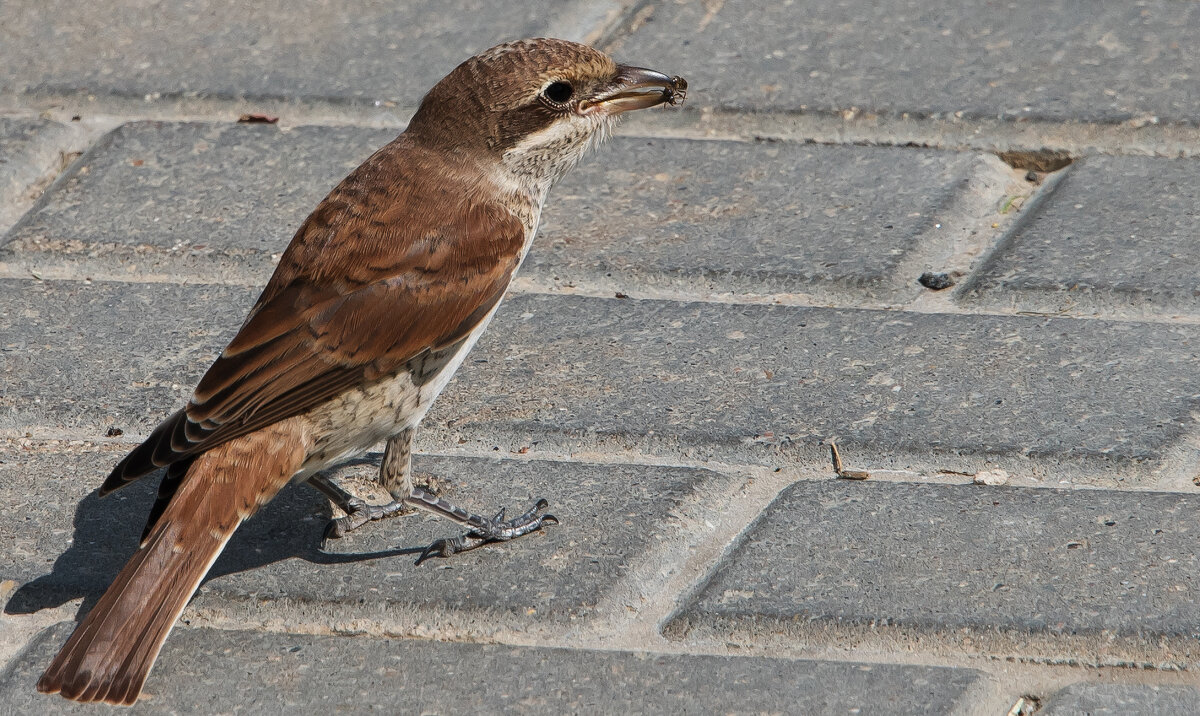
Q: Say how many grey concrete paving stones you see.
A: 10